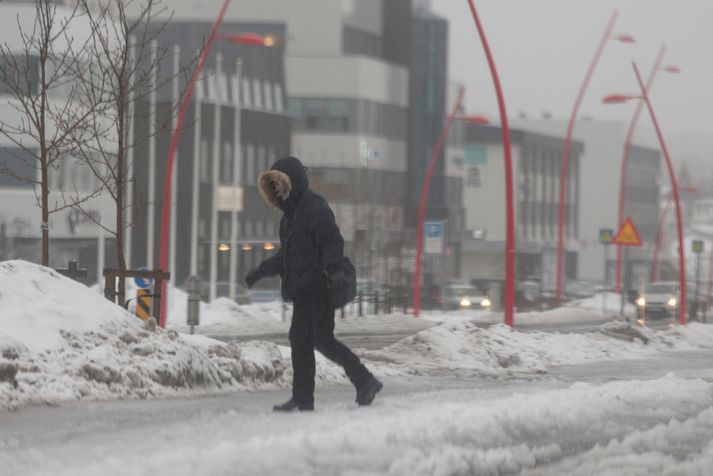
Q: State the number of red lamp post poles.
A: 7